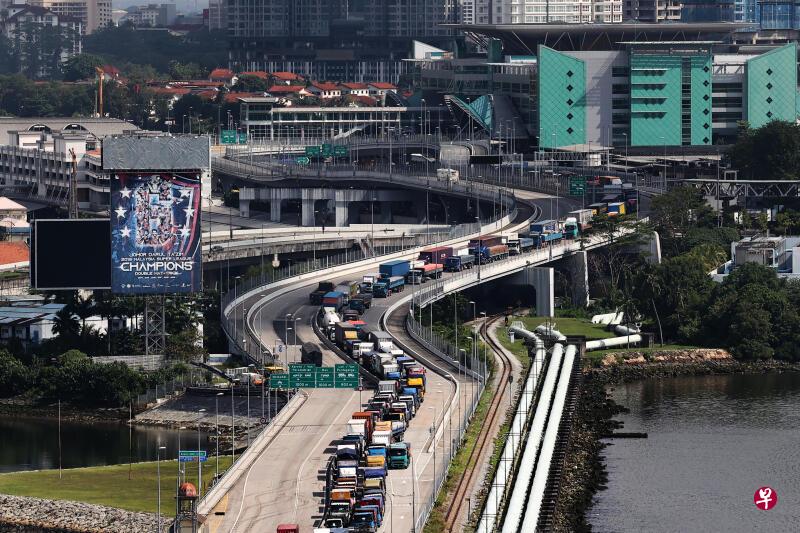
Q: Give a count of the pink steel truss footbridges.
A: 0